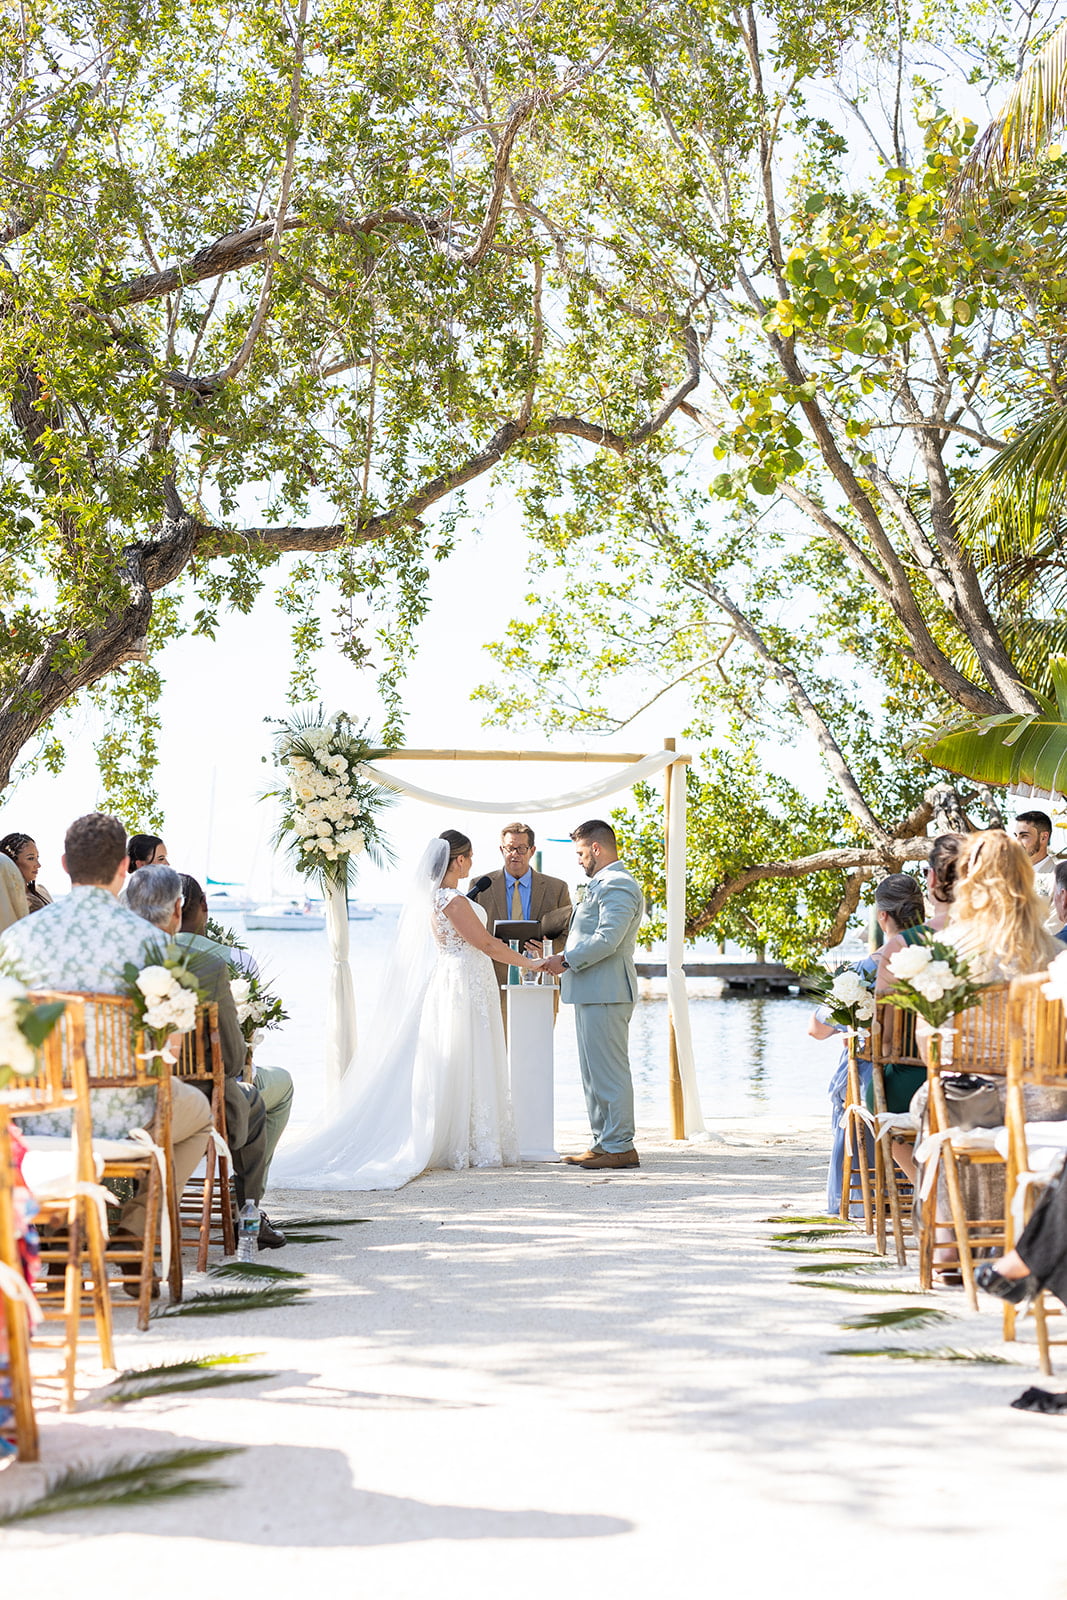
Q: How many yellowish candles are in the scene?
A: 0